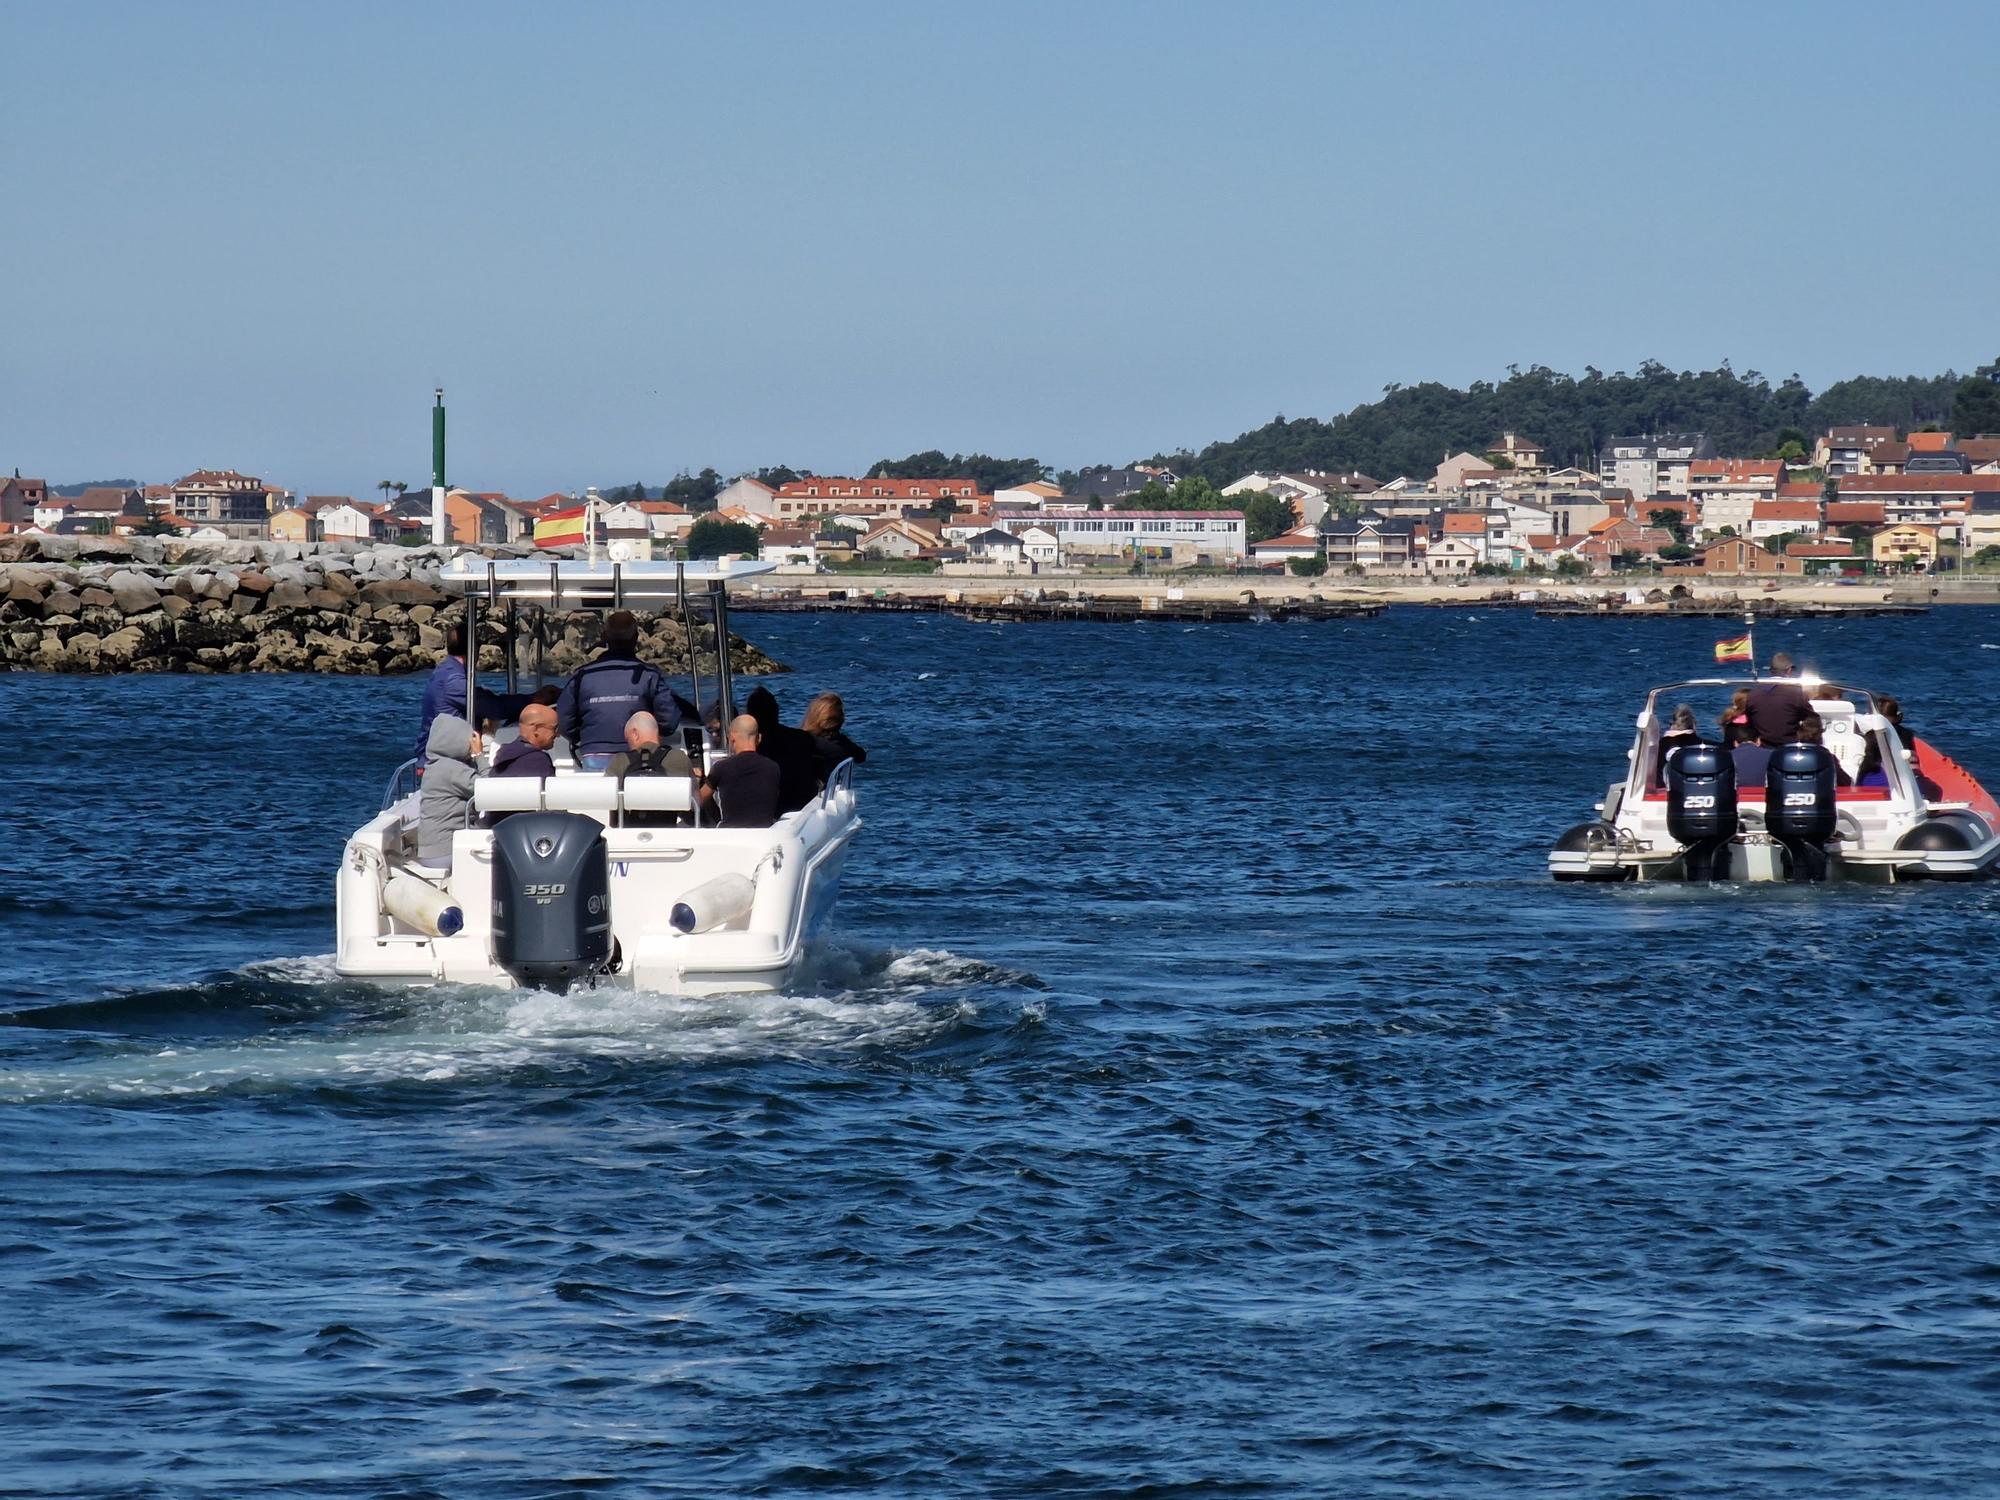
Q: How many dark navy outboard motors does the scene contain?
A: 3